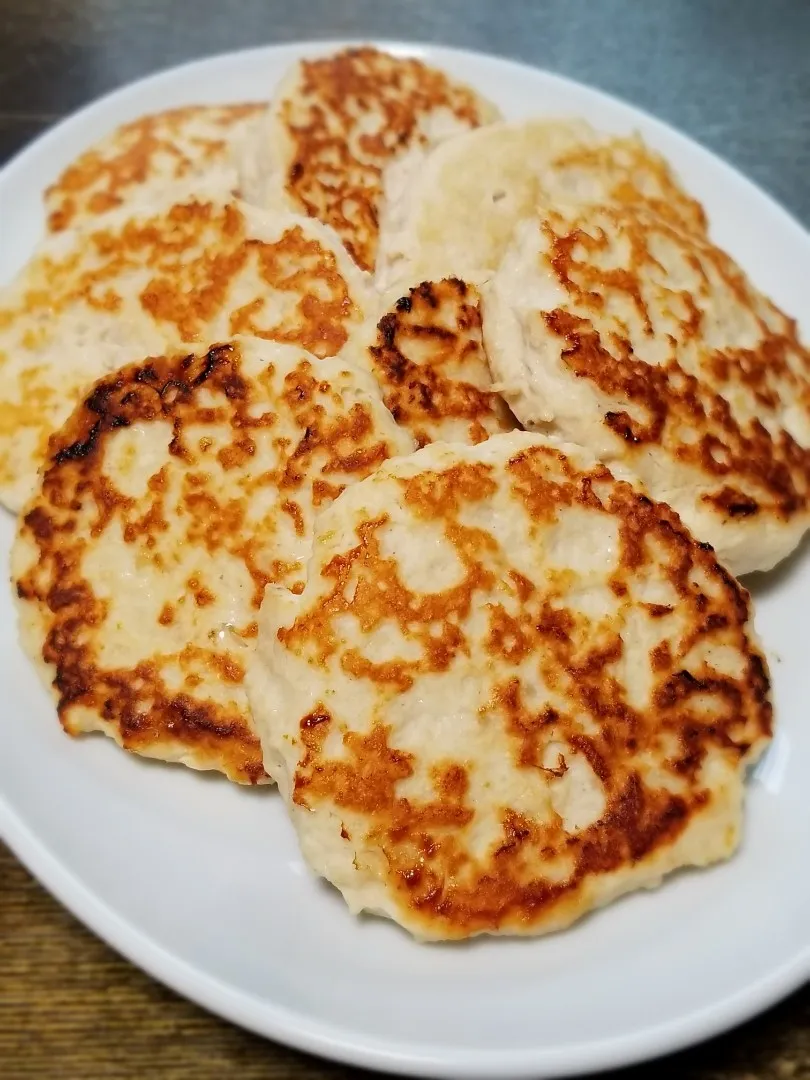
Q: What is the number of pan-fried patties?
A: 8